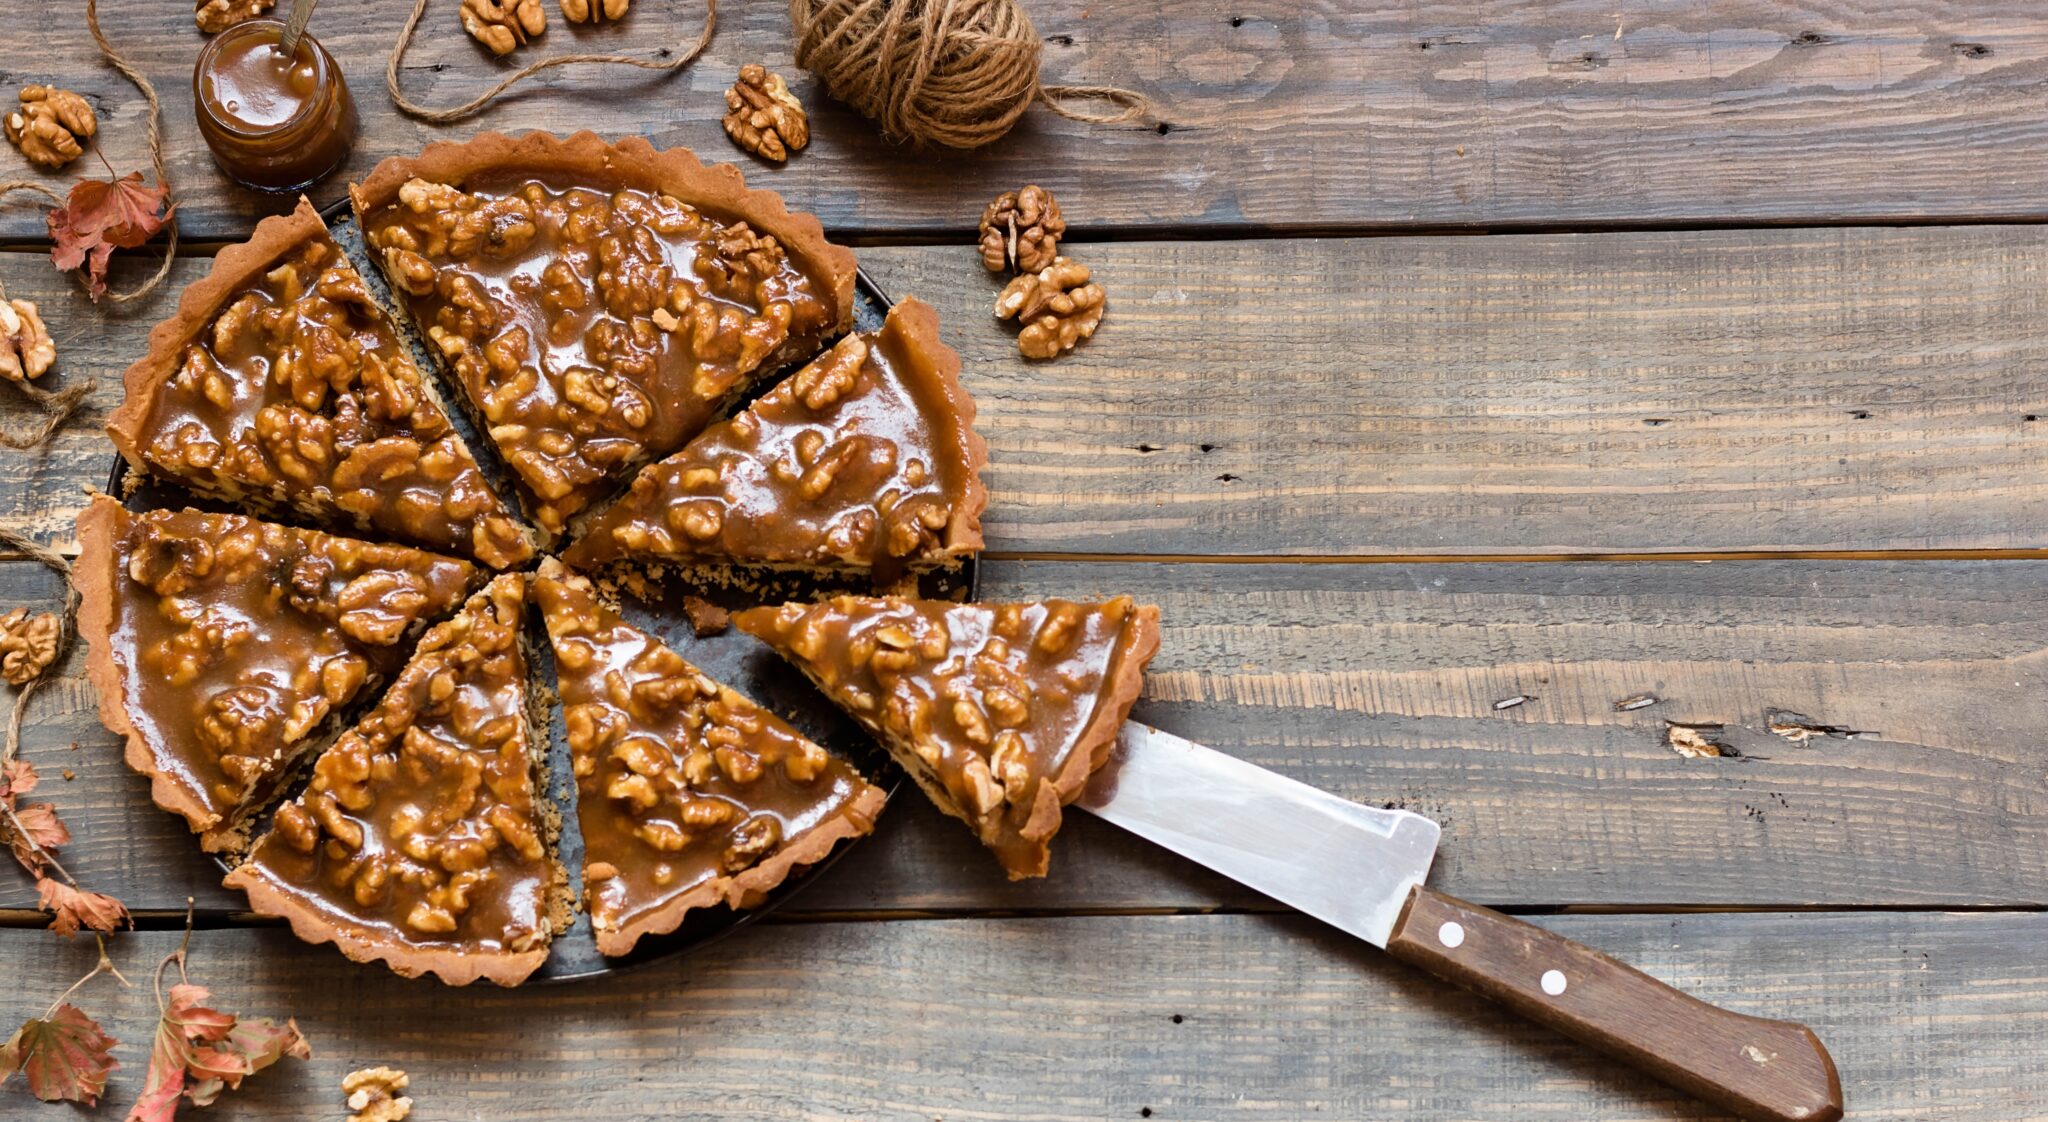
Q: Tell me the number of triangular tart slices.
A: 7